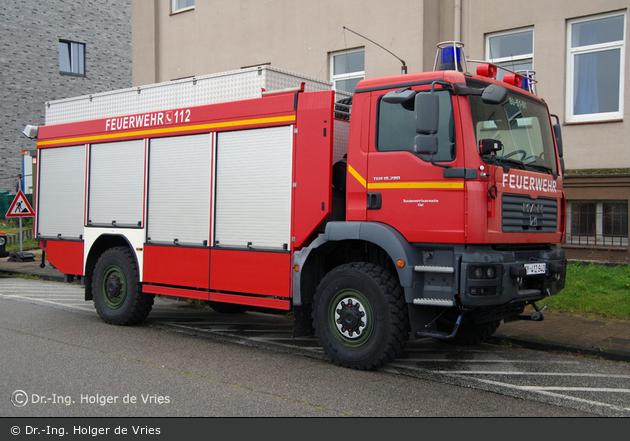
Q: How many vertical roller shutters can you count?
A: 4